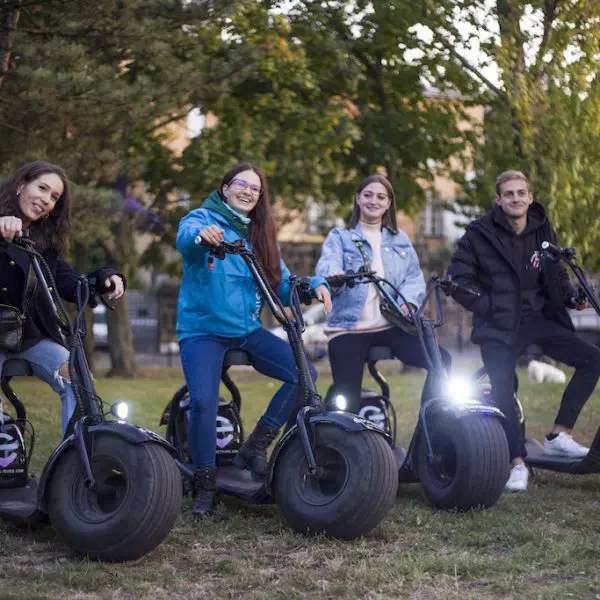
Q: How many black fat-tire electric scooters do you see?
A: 4